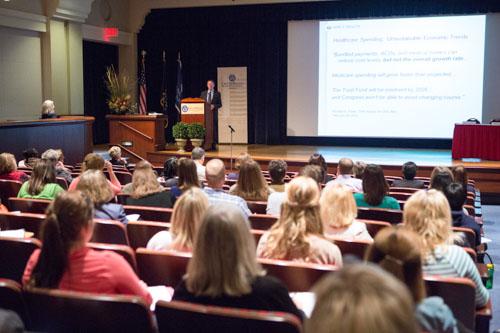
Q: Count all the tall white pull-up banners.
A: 1